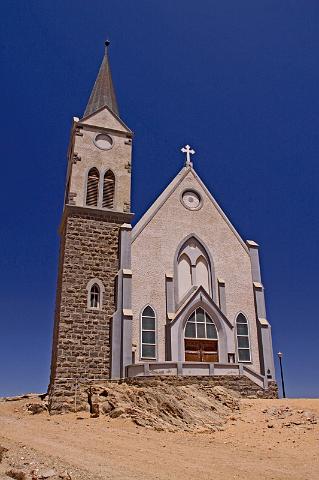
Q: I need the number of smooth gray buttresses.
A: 4